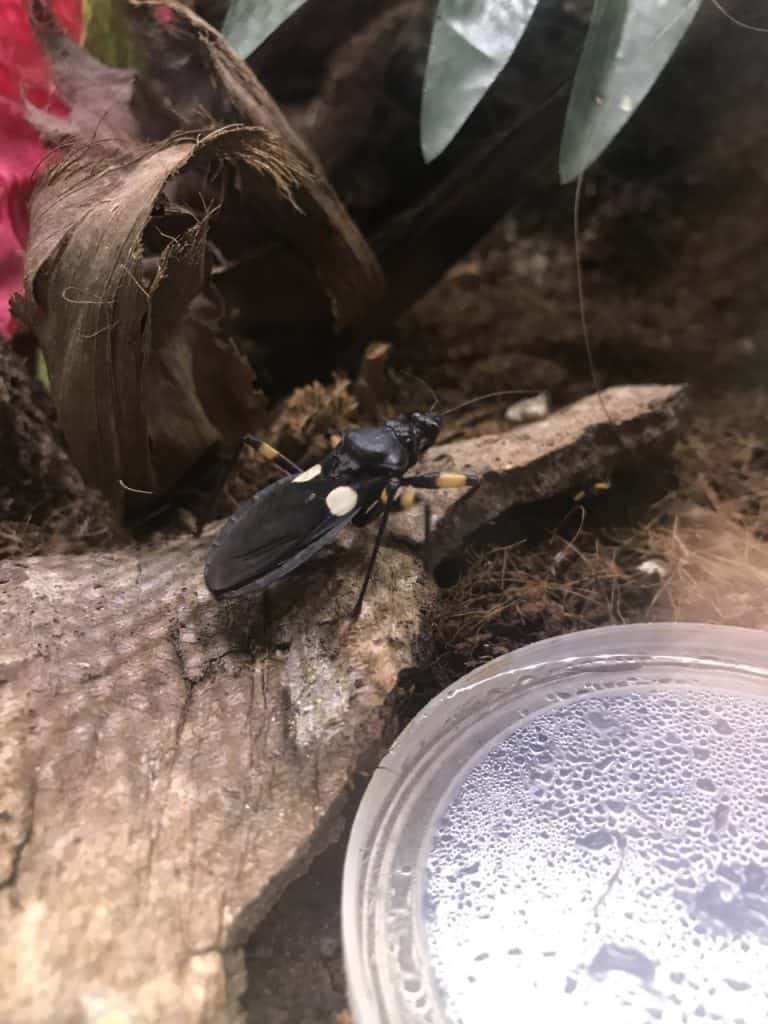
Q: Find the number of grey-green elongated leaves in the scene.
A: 3